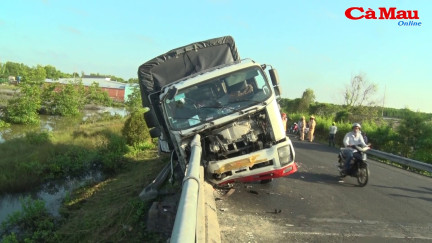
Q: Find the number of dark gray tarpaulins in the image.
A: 1